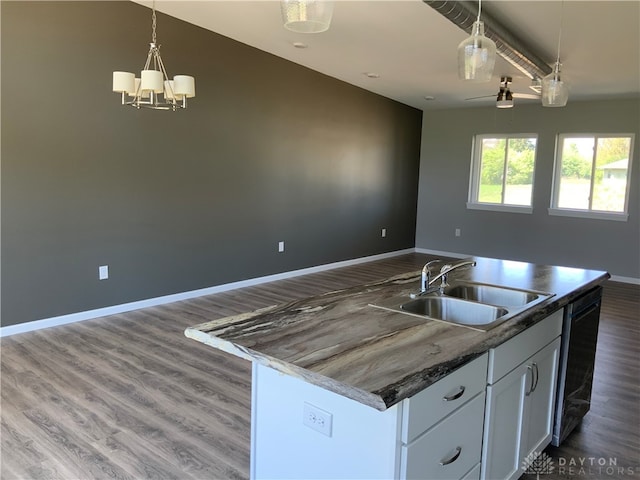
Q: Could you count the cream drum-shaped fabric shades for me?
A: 5